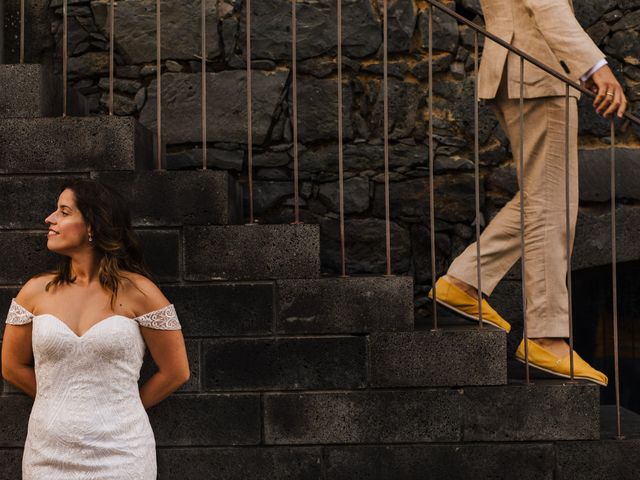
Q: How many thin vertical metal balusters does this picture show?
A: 14